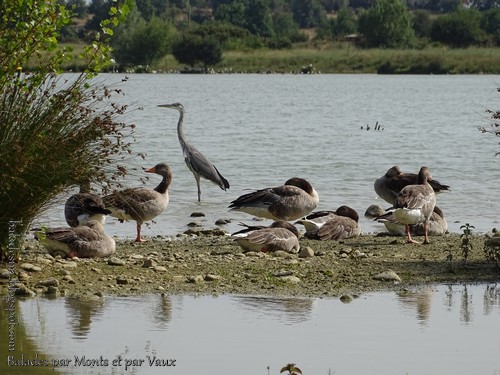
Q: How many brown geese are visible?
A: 9